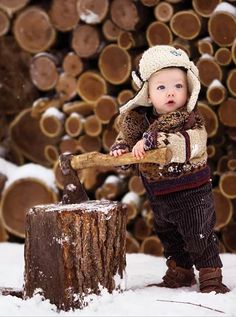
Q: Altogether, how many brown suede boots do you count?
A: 2